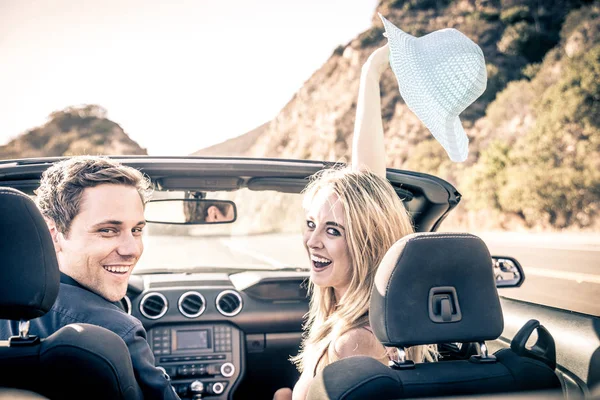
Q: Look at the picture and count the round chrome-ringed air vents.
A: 3